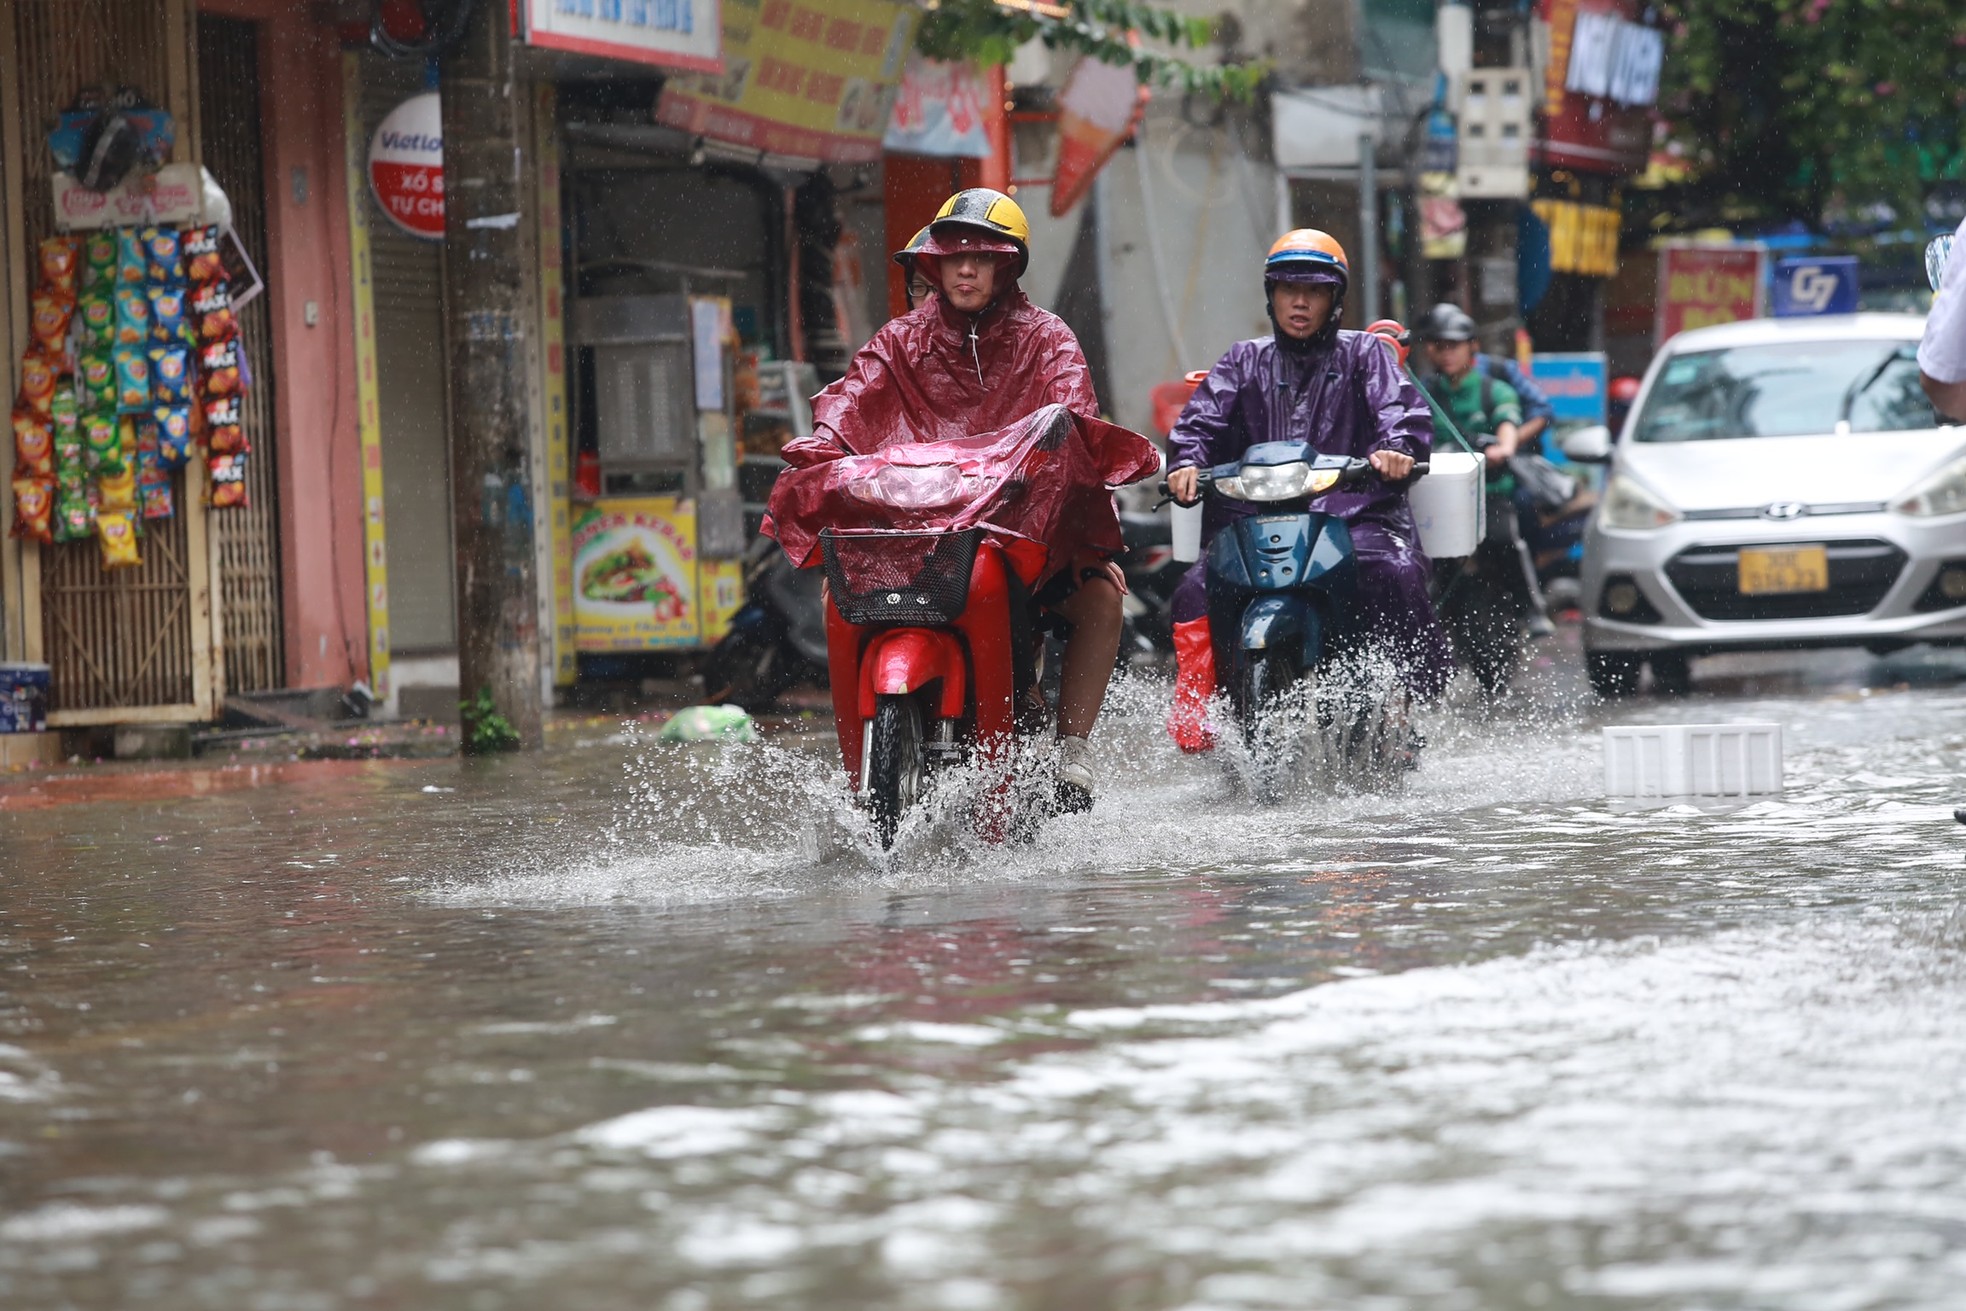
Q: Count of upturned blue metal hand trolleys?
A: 0